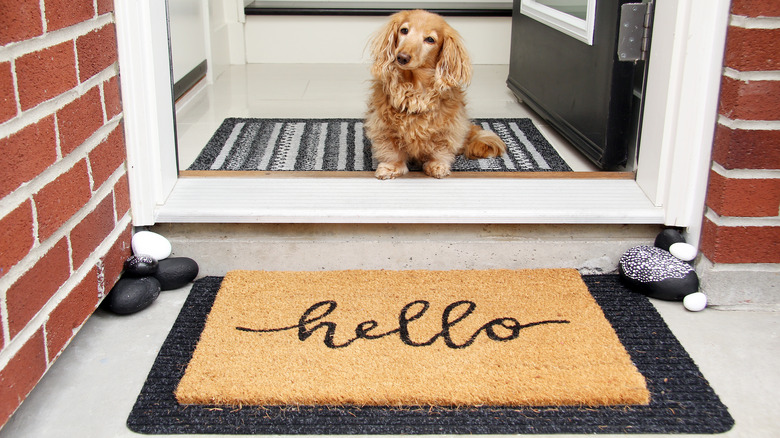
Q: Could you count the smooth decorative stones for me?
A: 8